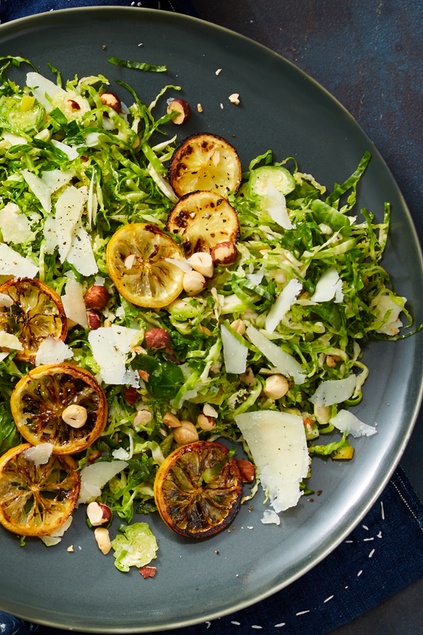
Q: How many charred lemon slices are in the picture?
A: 7